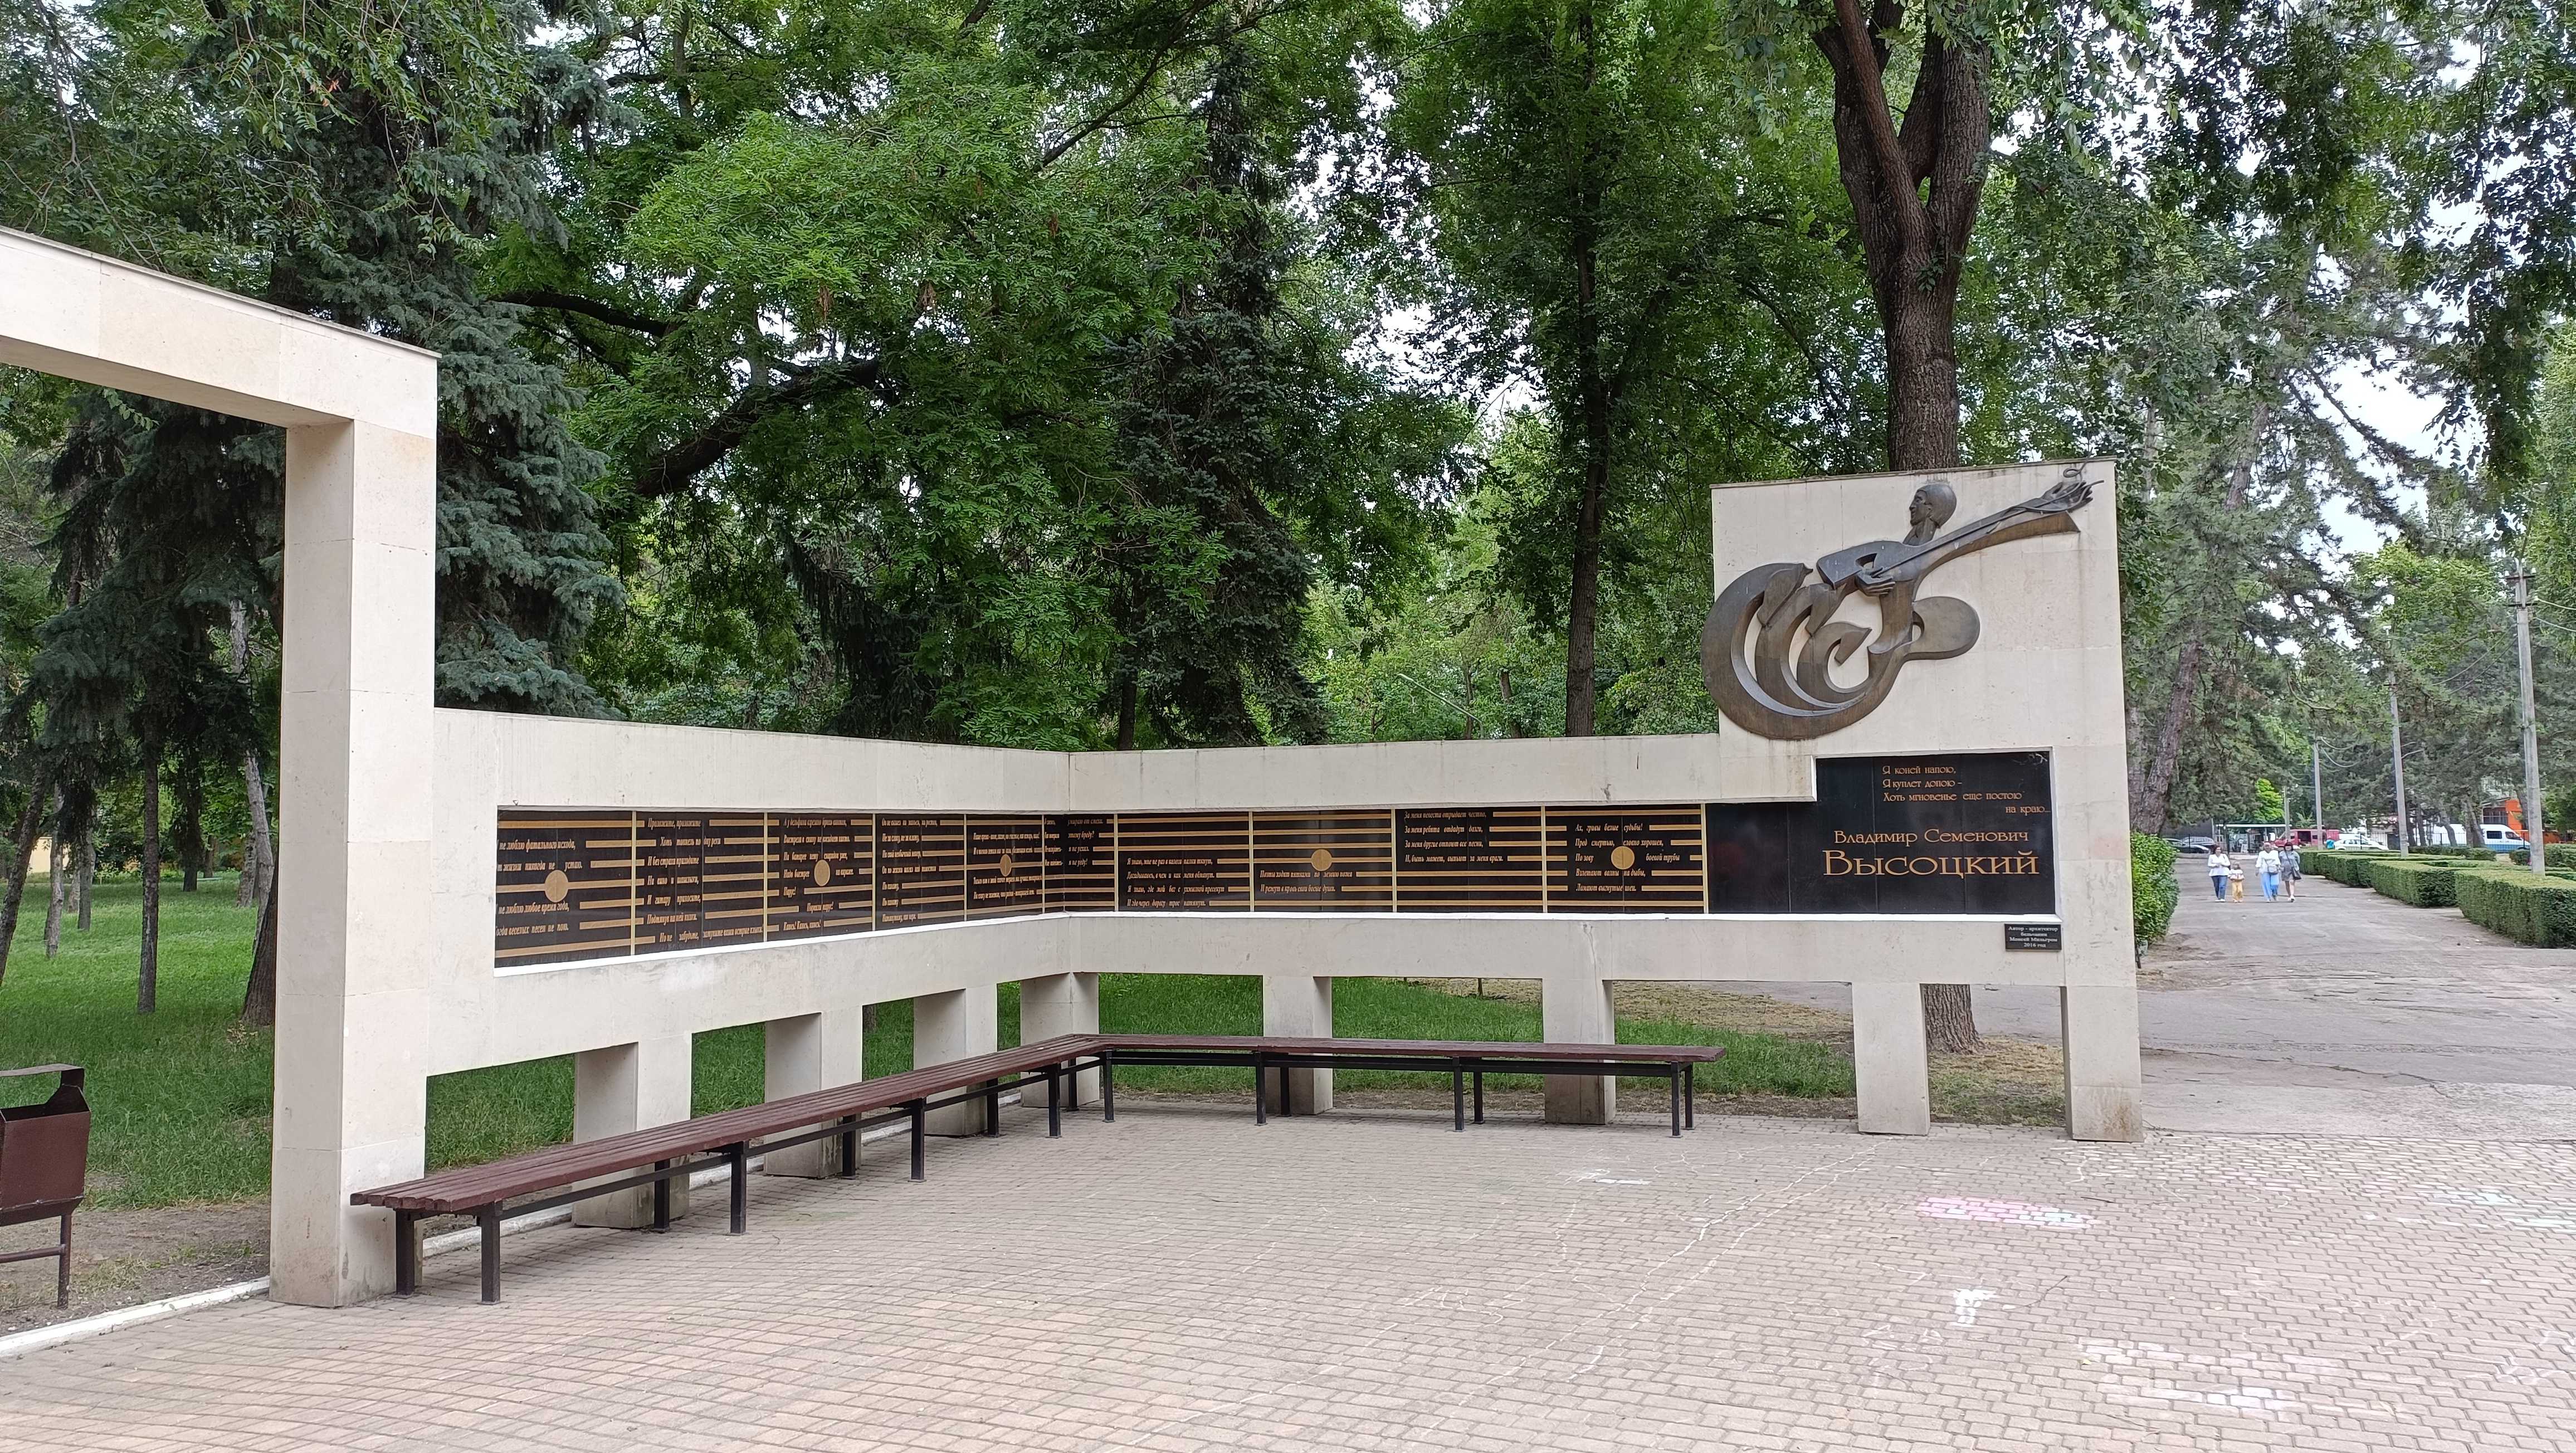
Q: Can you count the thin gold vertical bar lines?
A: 10